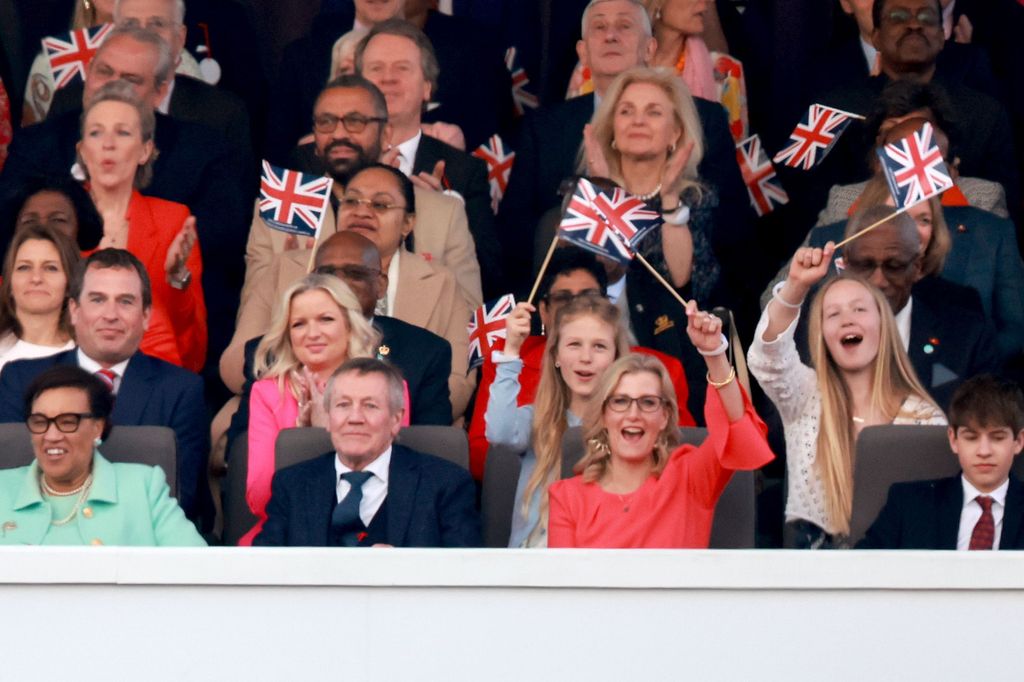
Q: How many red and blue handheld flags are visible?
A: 10